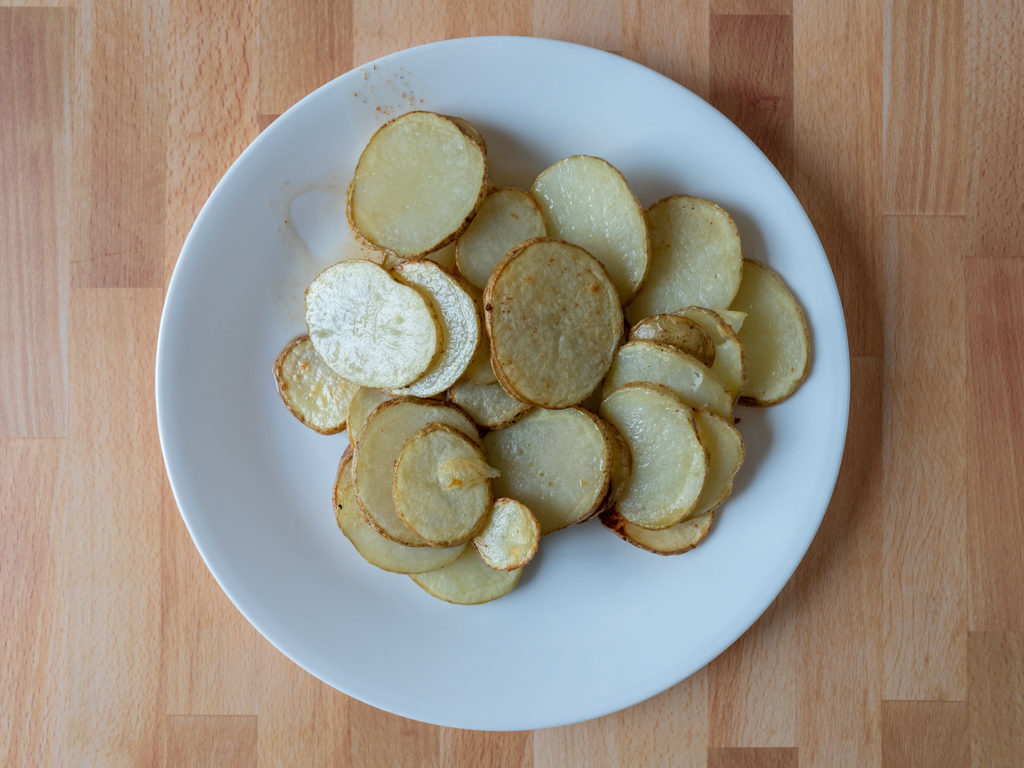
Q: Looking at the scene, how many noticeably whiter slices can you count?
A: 2